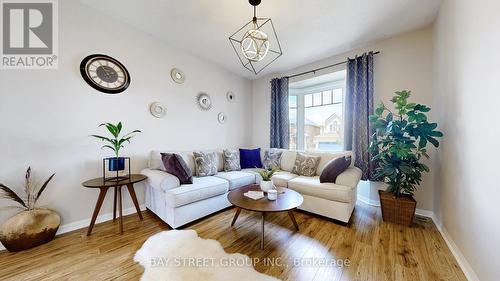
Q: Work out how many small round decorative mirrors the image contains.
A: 5